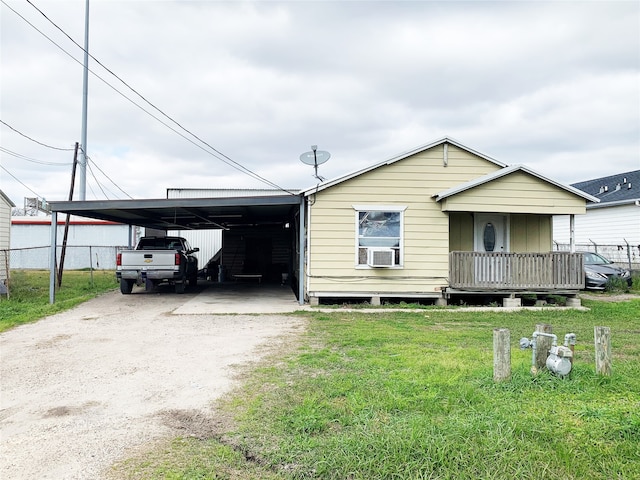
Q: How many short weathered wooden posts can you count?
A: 3